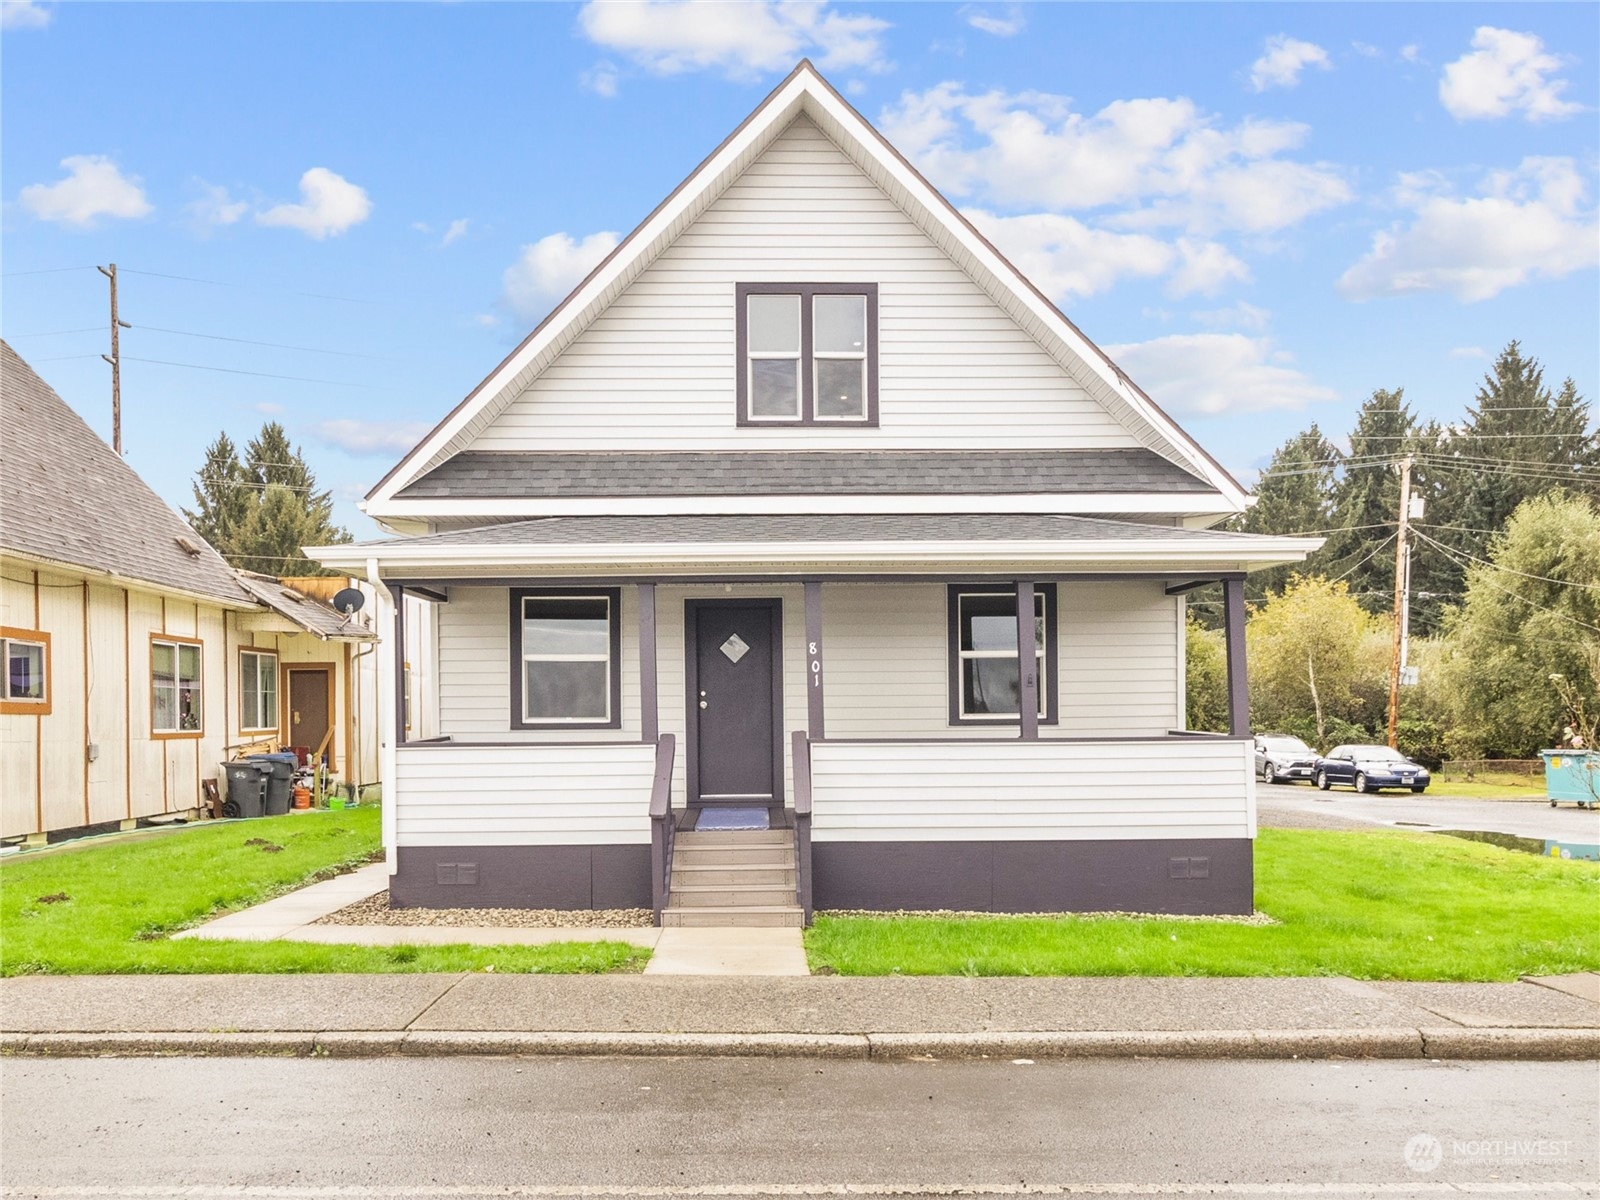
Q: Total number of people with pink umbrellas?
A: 0